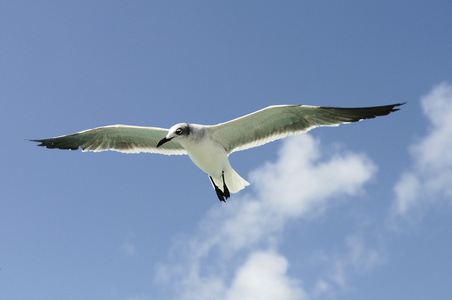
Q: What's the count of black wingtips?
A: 2